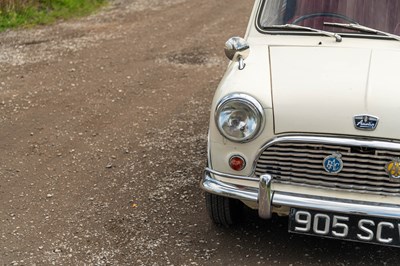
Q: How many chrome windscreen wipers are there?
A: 2